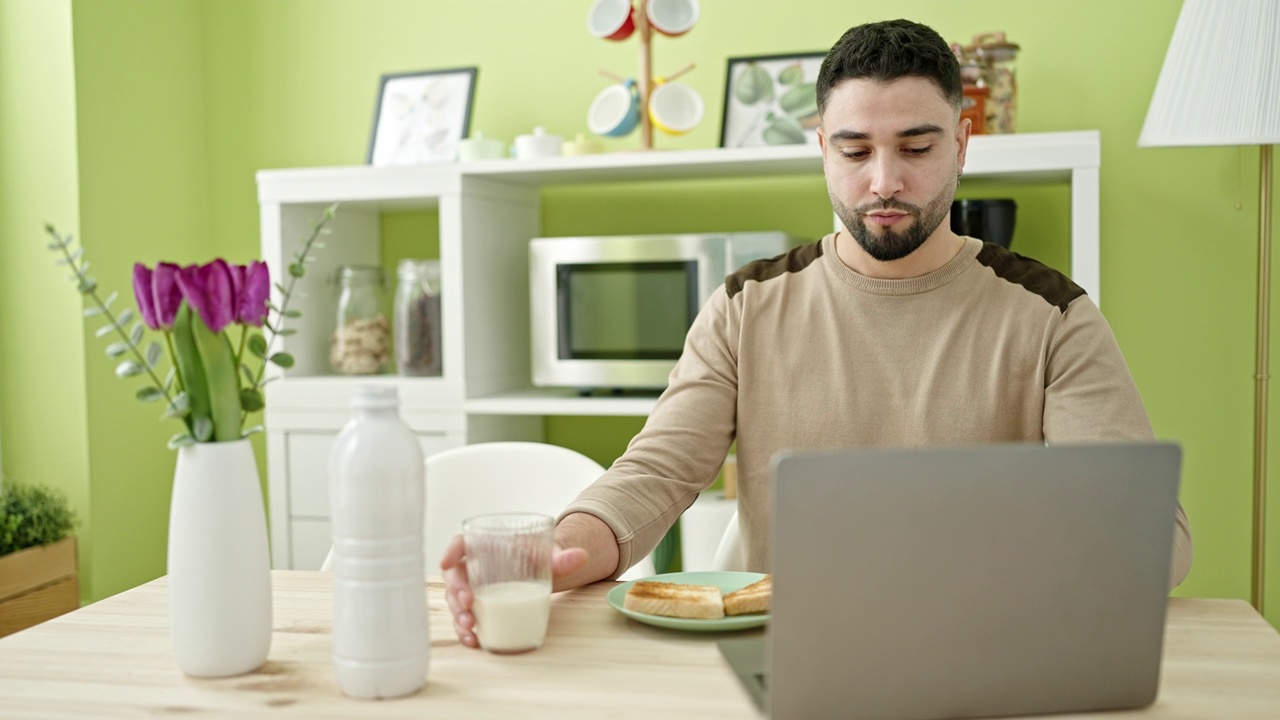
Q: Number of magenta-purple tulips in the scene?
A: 3